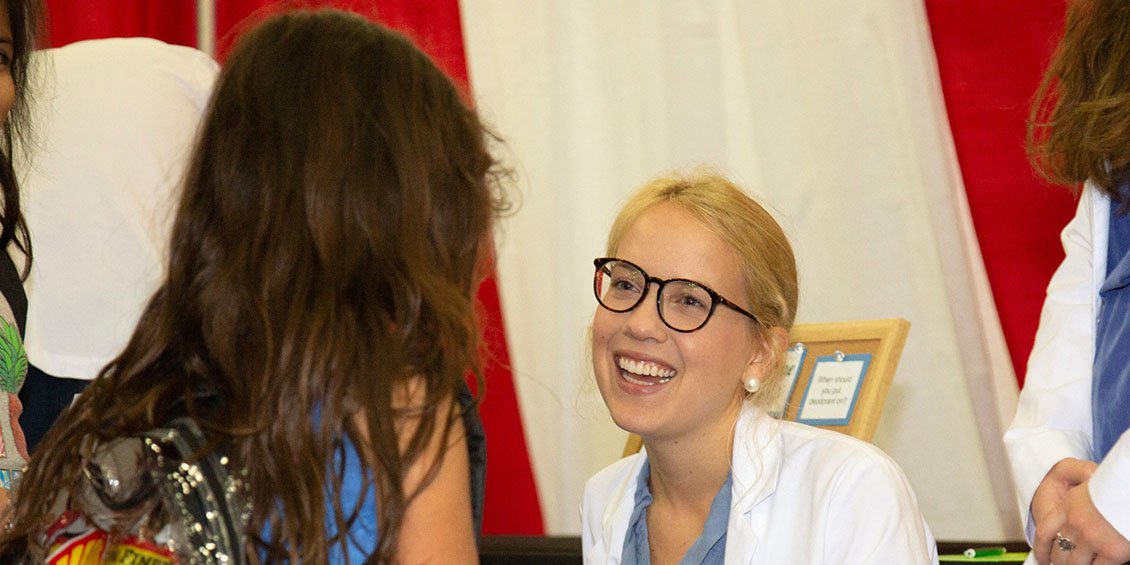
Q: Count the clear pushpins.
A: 2